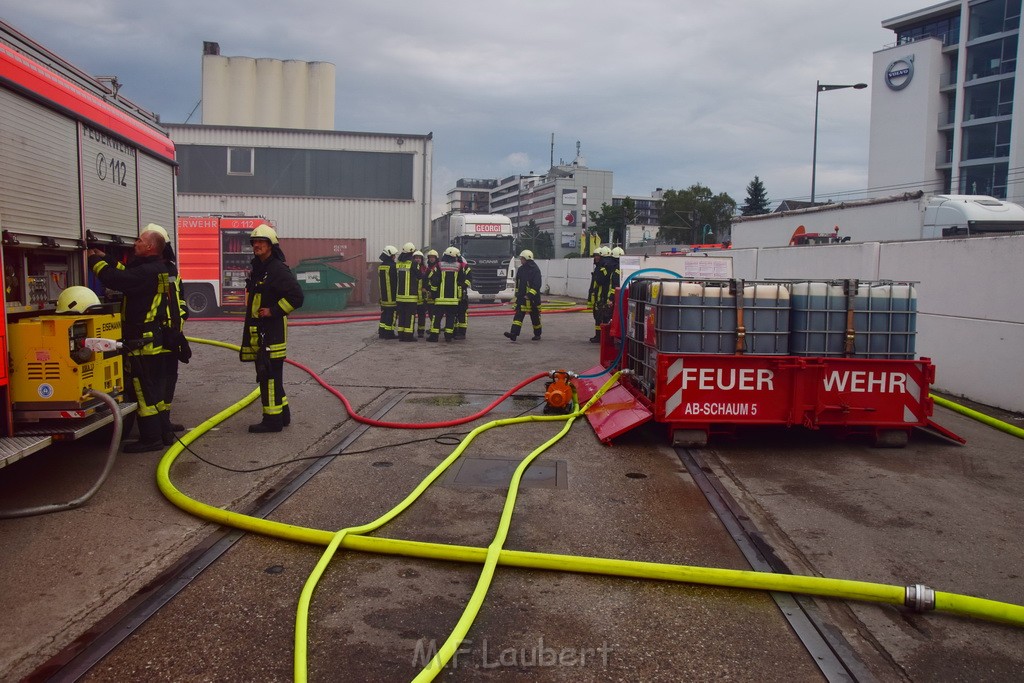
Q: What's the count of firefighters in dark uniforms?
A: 13